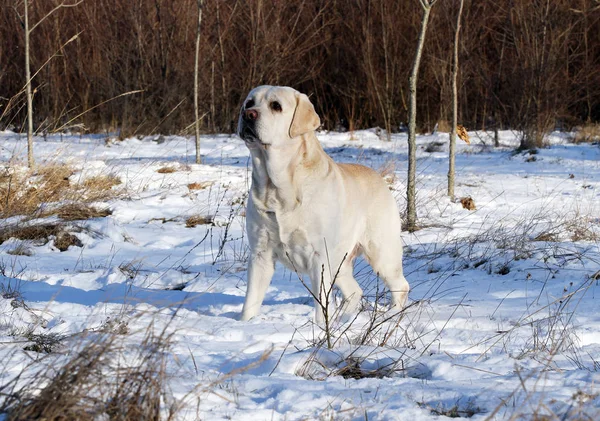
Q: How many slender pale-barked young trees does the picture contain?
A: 4